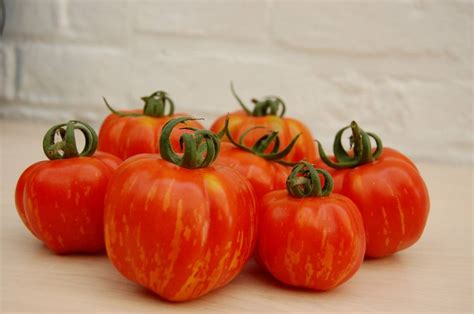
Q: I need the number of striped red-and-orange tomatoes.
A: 7